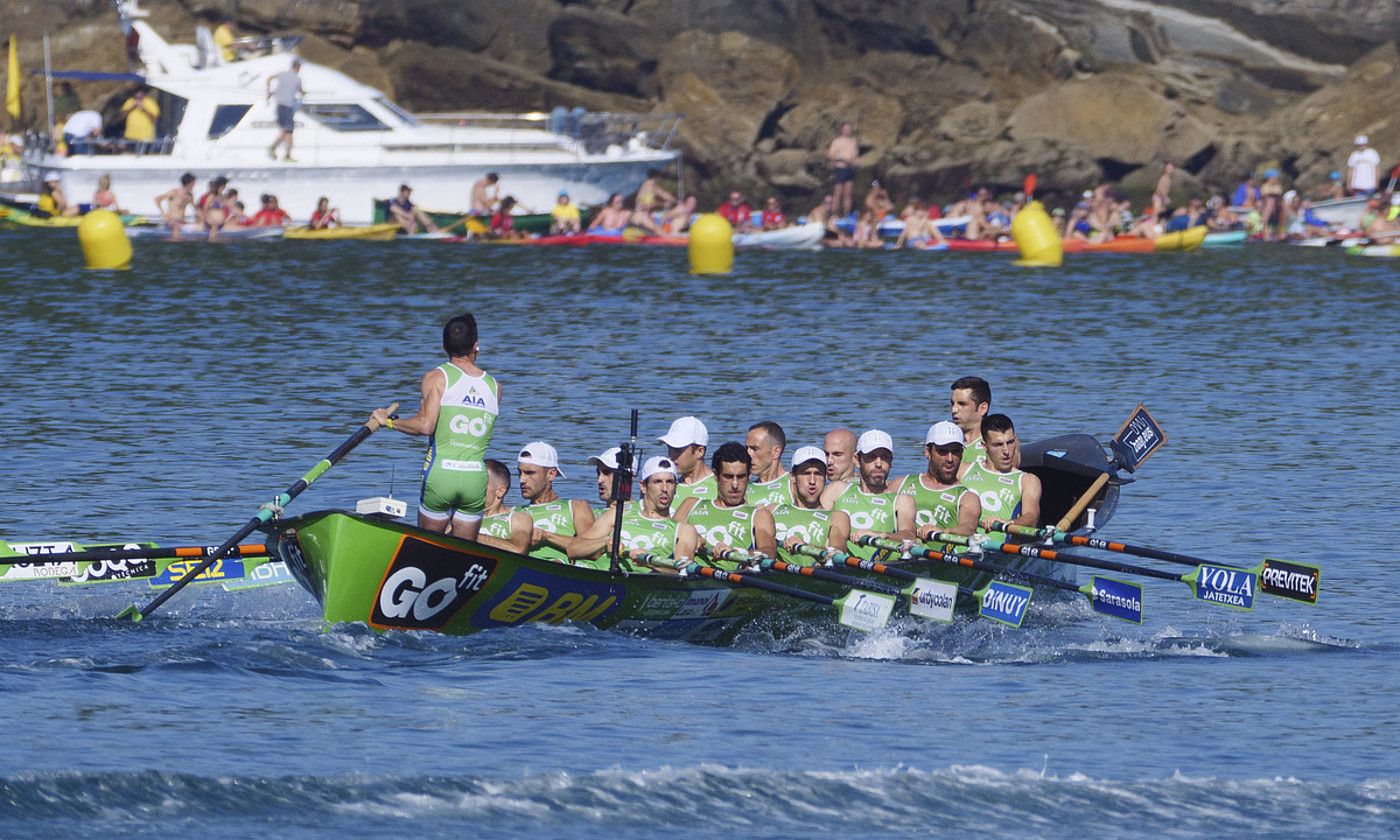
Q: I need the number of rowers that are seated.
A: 13